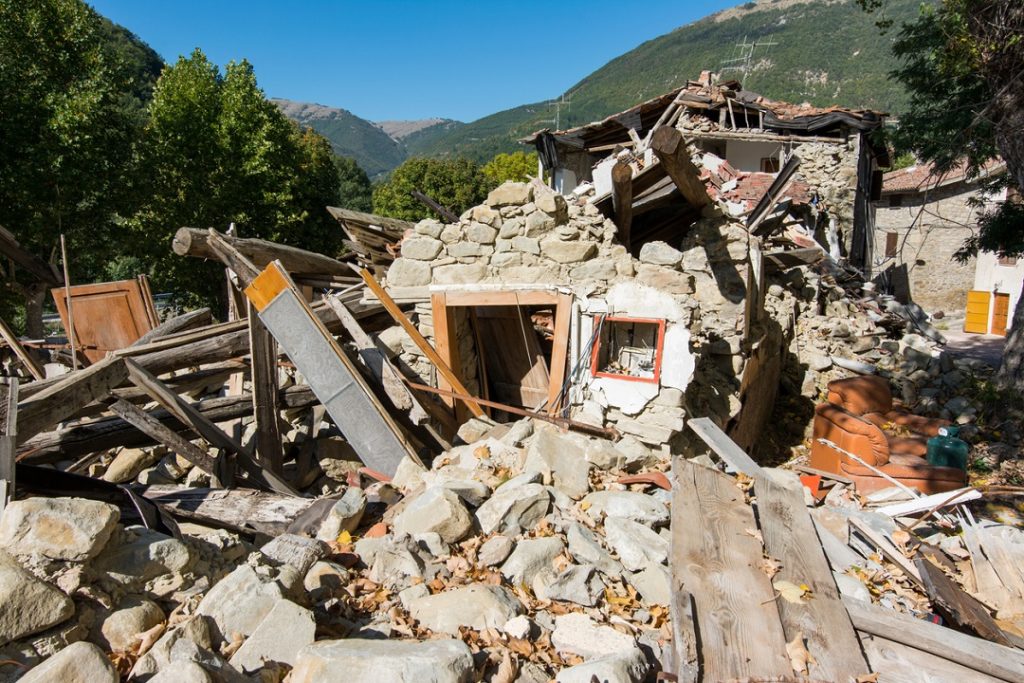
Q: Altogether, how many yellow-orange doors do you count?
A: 2